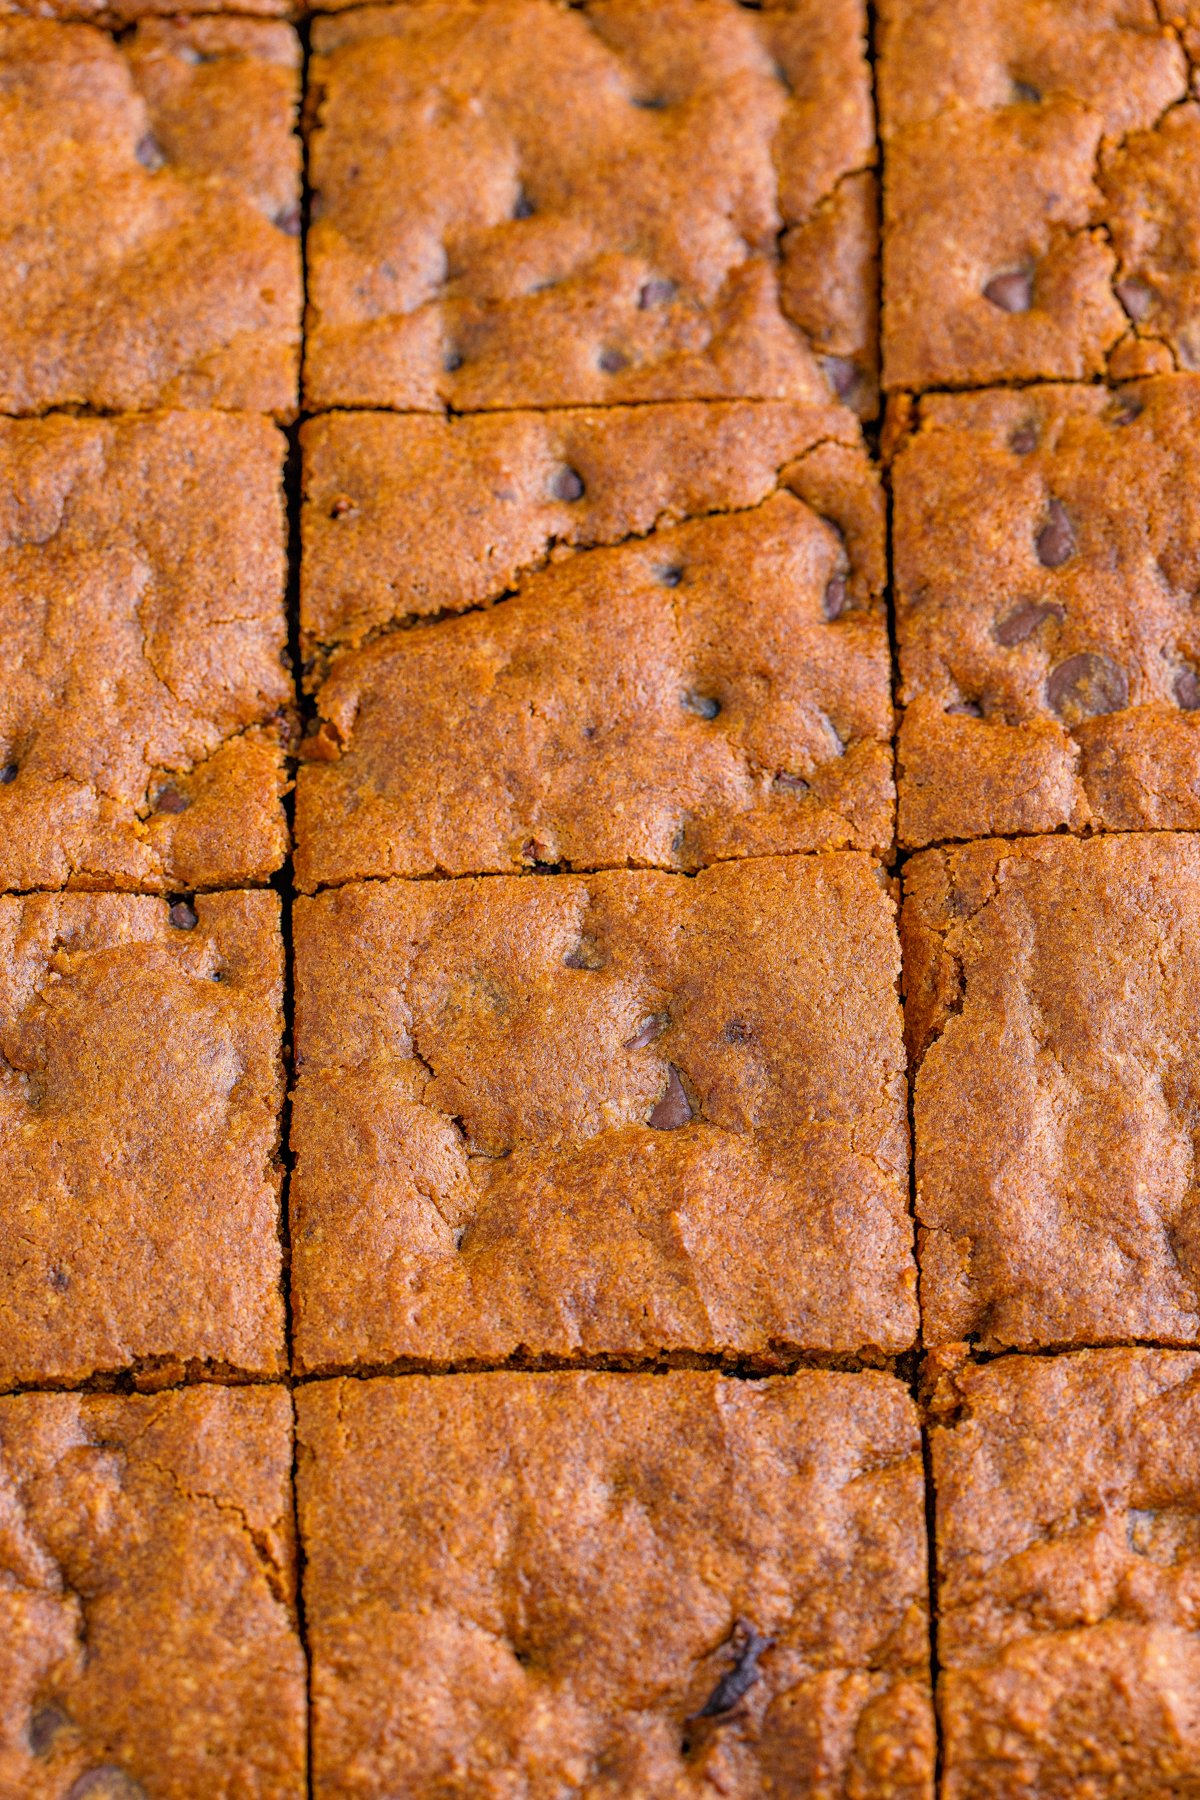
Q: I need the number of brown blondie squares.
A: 12